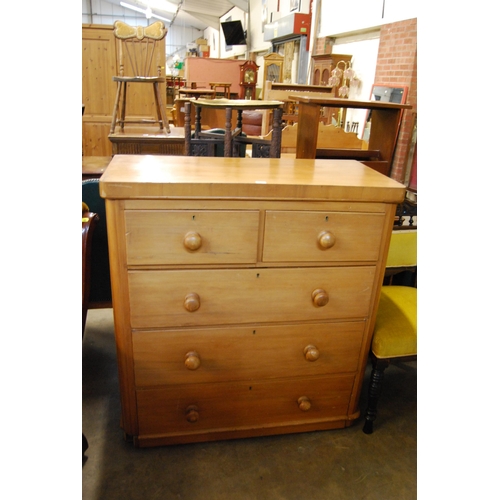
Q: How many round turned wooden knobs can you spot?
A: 8